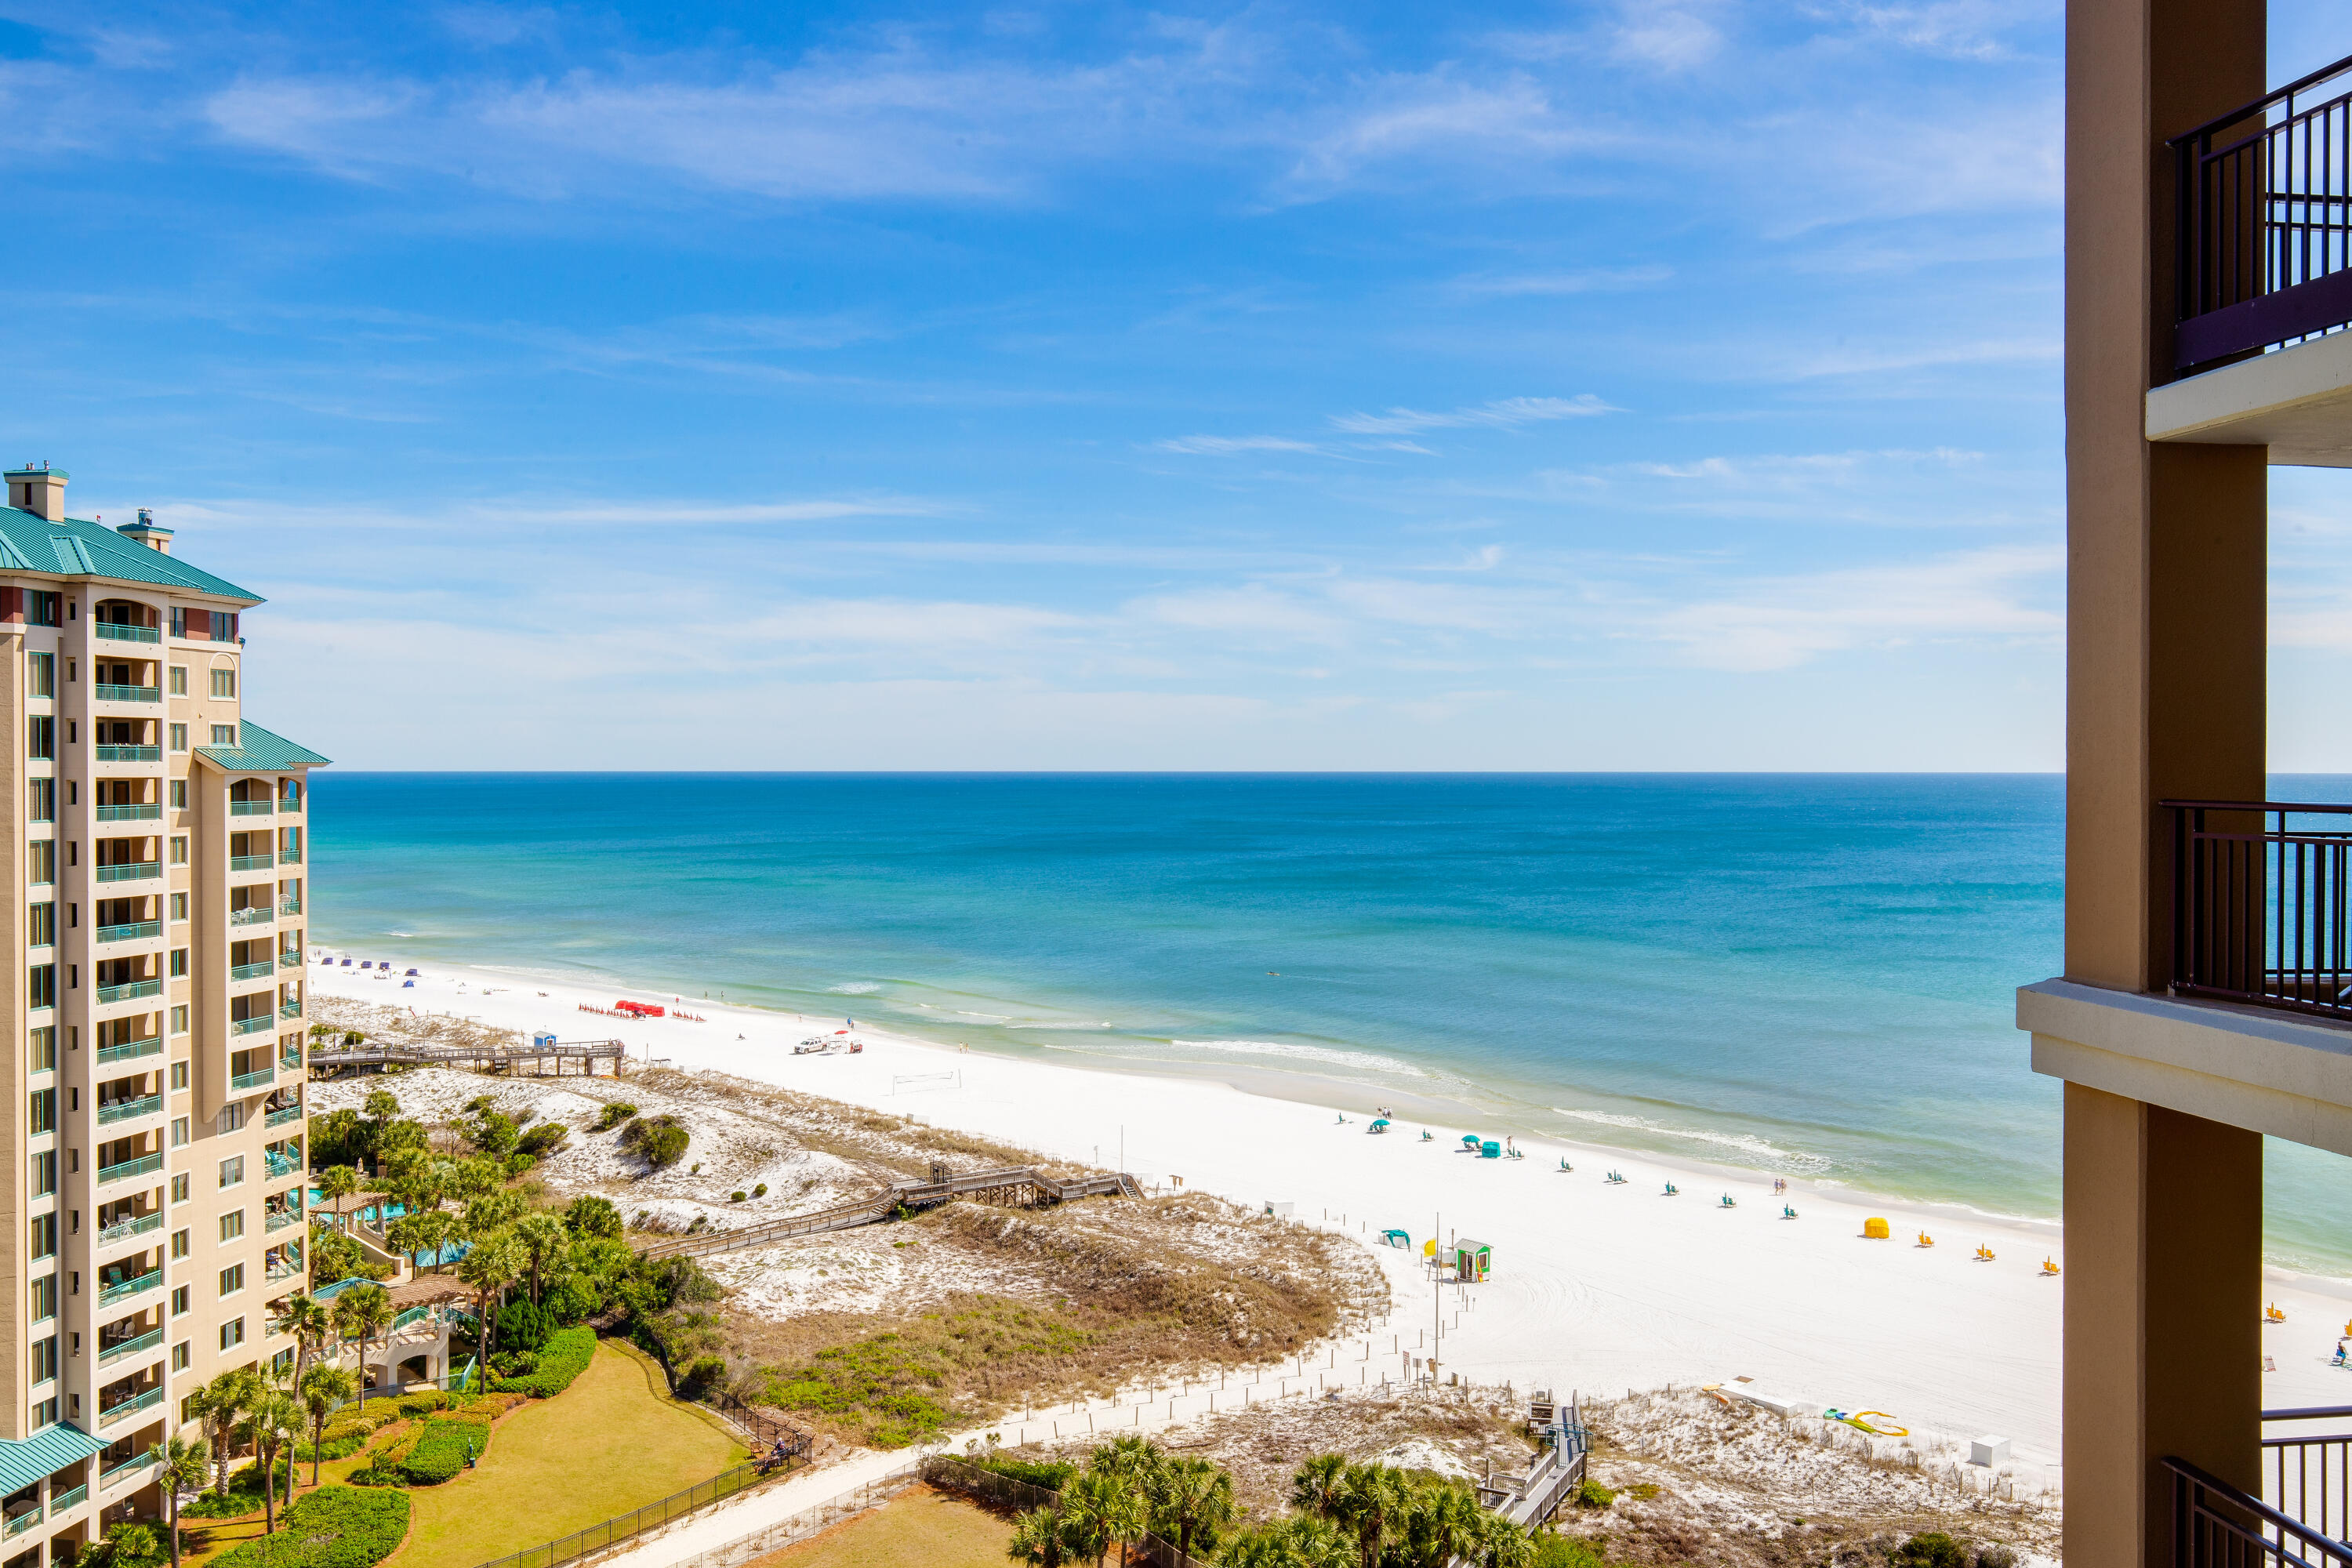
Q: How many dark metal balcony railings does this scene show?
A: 3